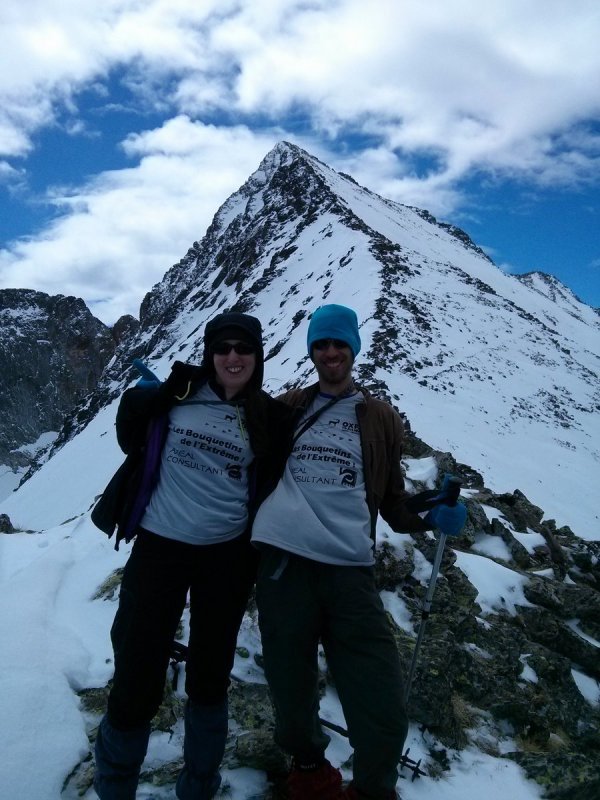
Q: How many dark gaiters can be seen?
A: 2